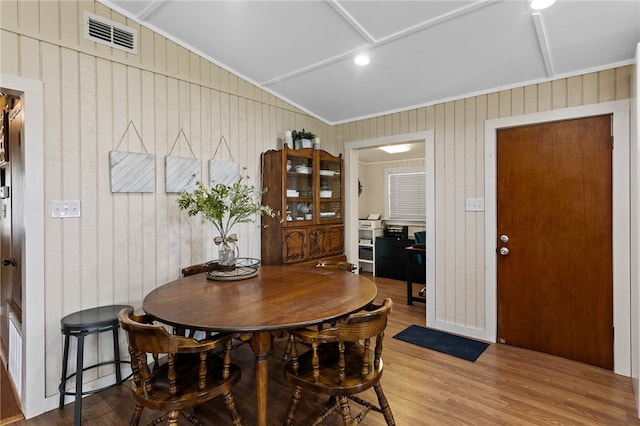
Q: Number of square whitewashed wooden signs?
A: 3